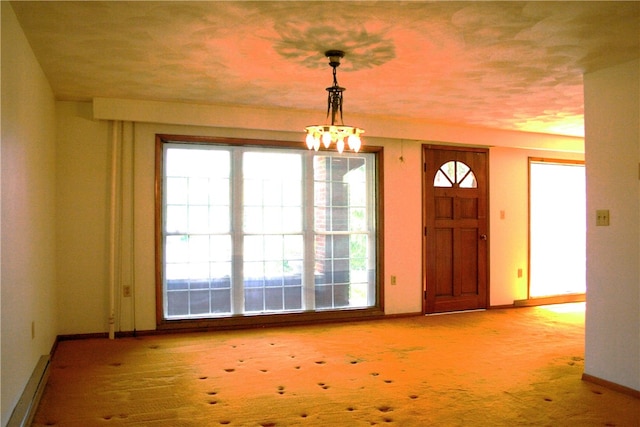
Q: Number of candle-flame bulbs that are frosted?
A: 6